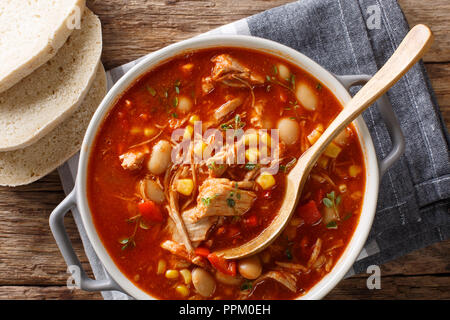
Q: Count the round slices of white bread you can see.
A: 3